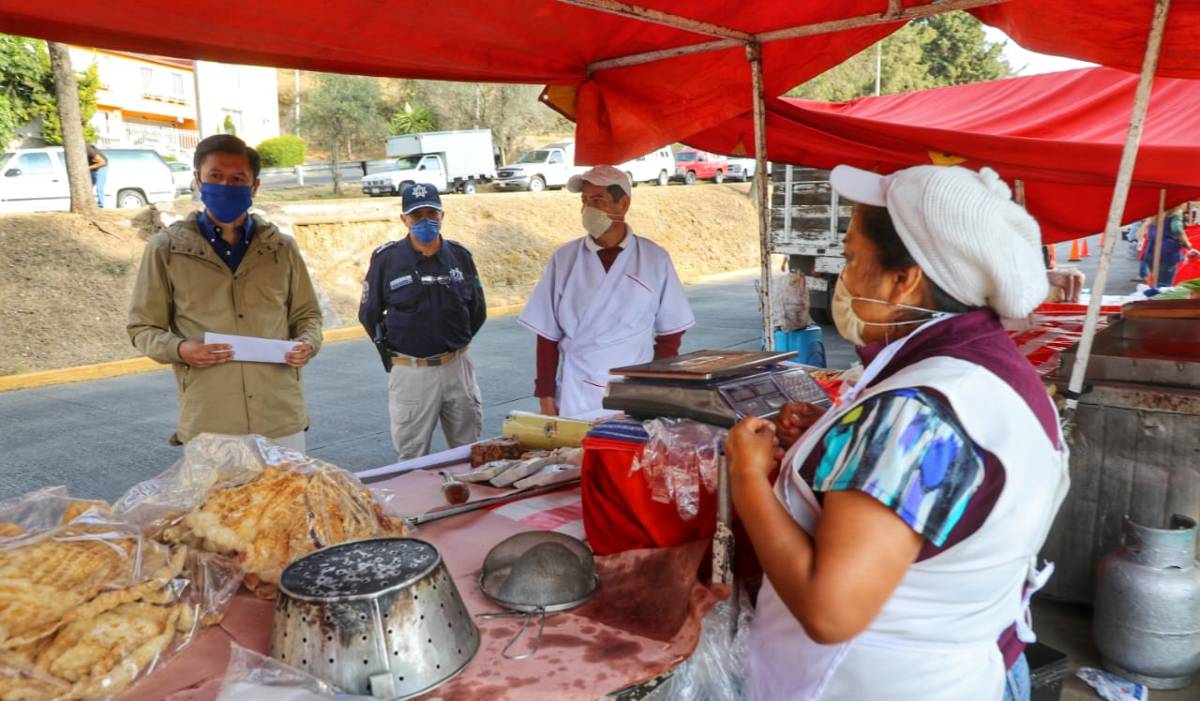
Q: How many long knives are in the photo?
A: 1